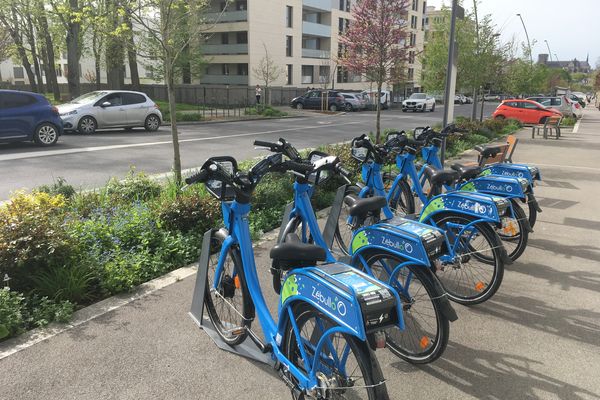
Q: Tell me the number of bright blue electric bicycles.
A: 5